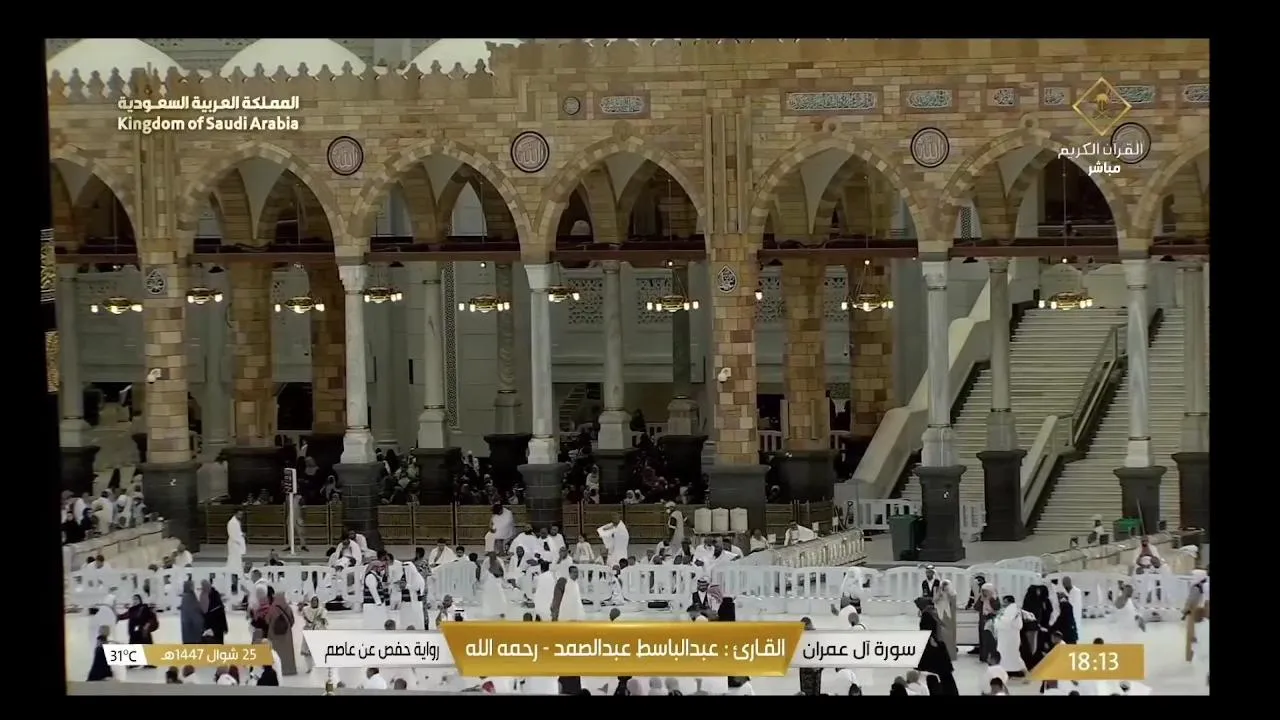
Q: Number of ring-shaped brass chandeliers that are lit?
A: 9